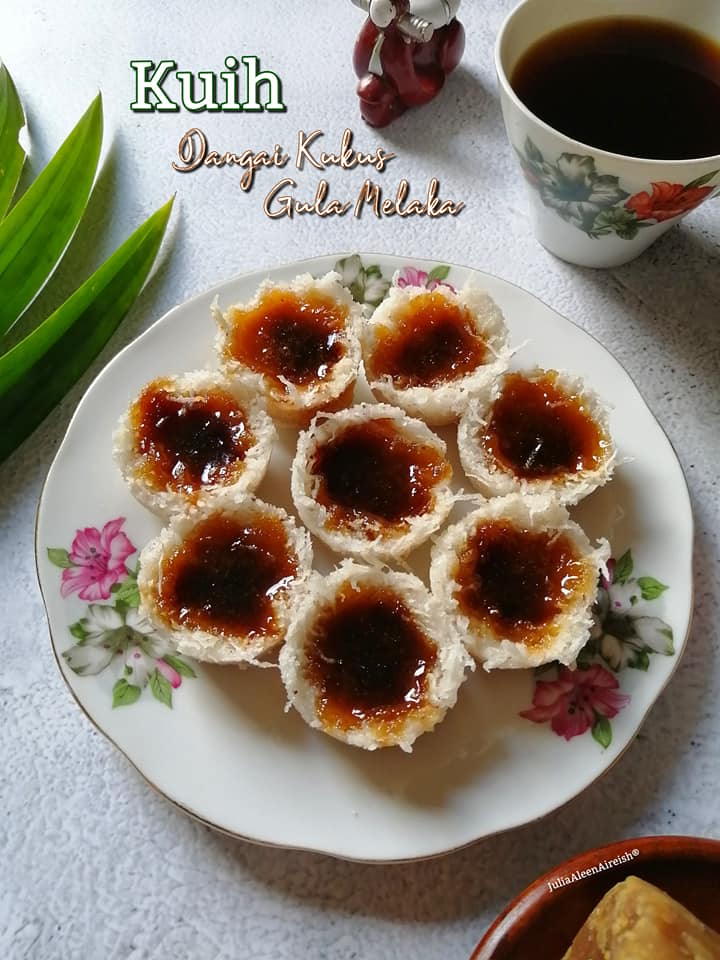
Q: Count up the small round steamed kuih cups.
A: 8